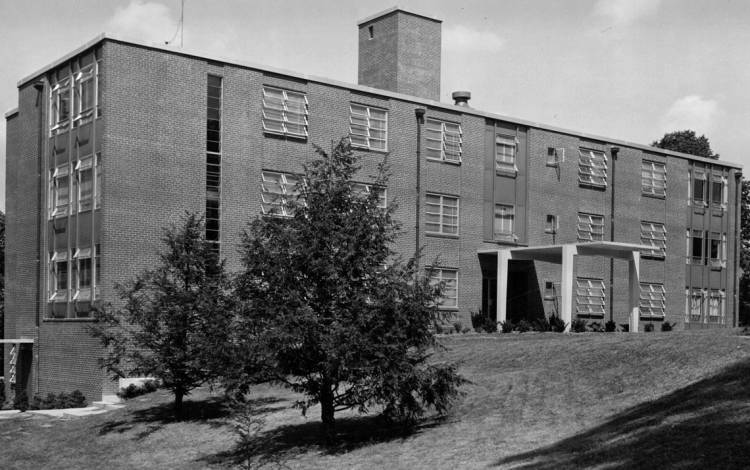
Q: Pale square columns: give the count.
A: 3